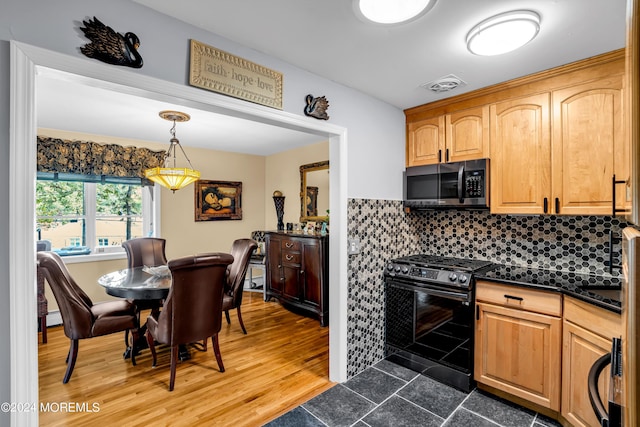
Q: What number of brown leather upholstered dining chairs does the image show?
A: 4